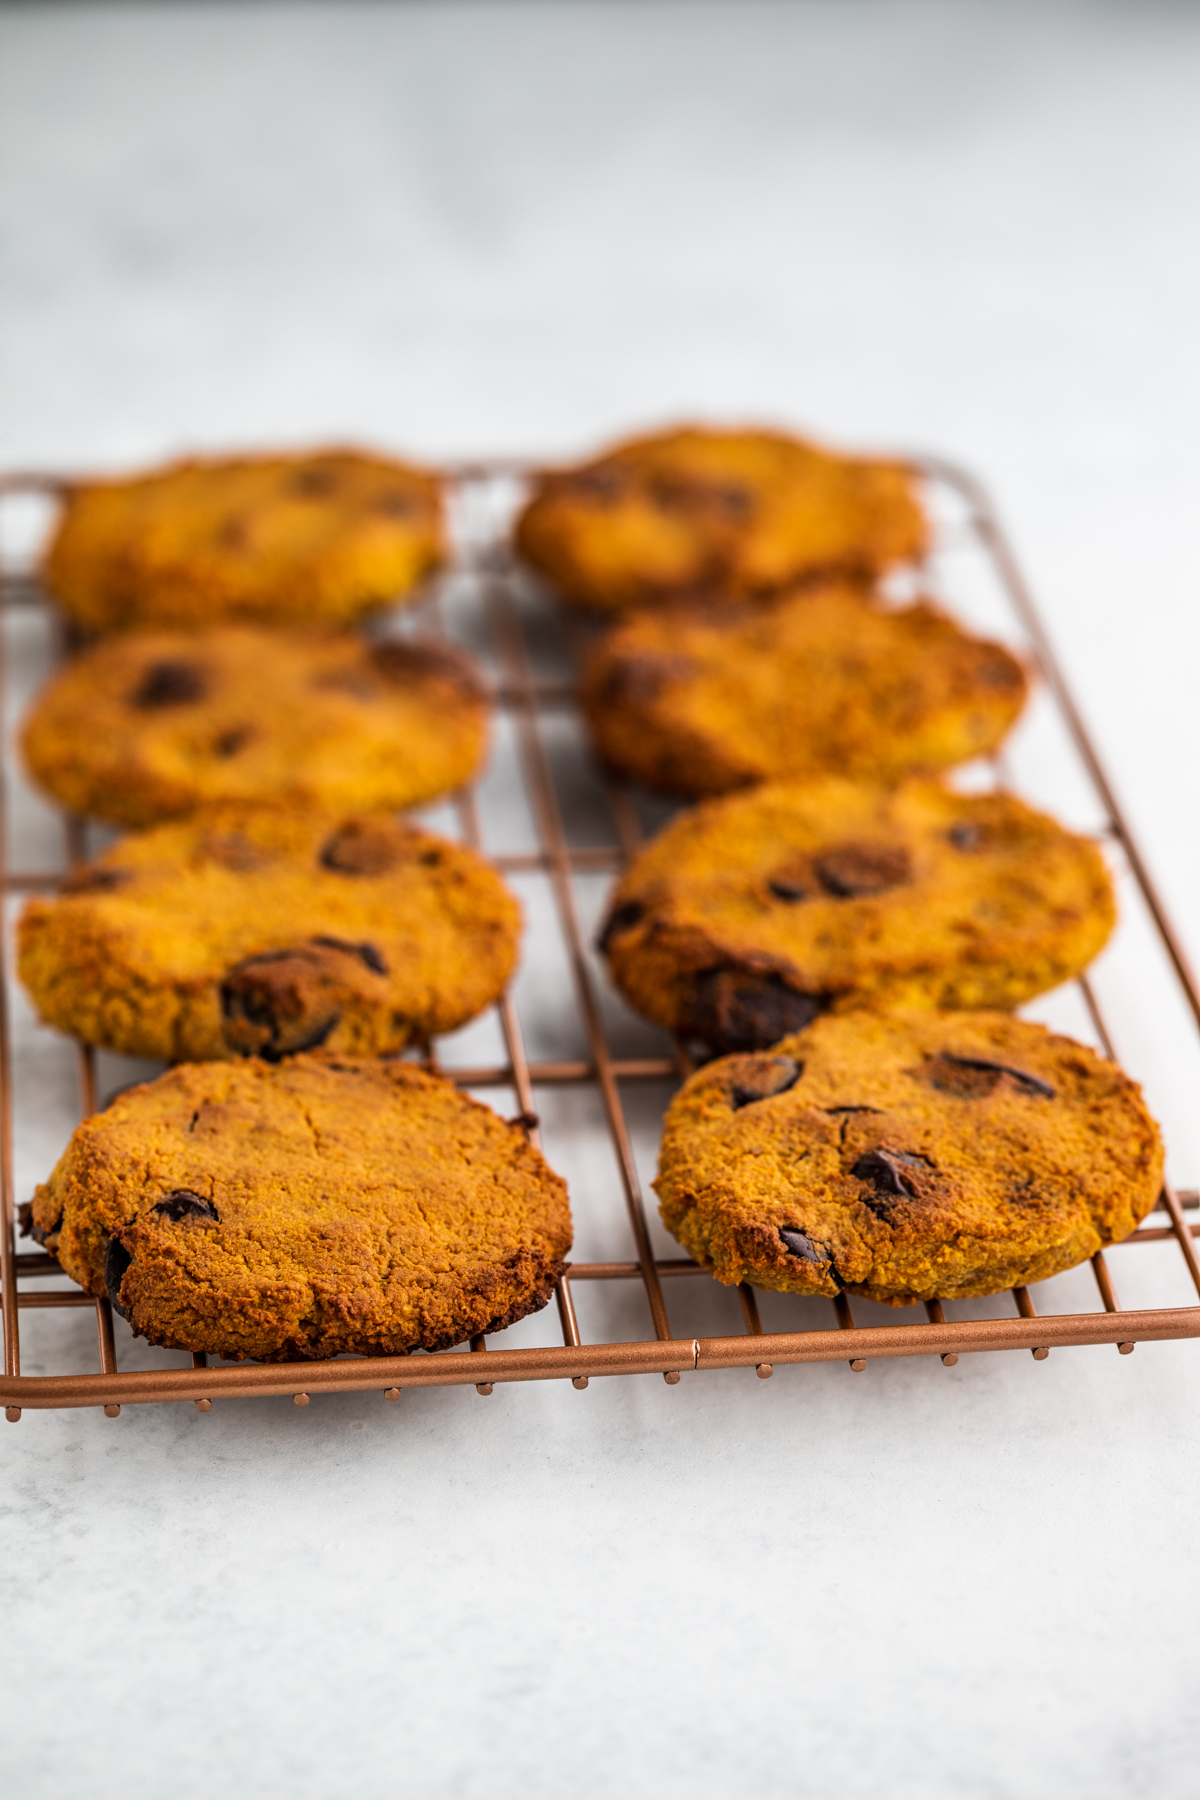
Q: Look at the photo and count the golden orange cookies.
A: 8